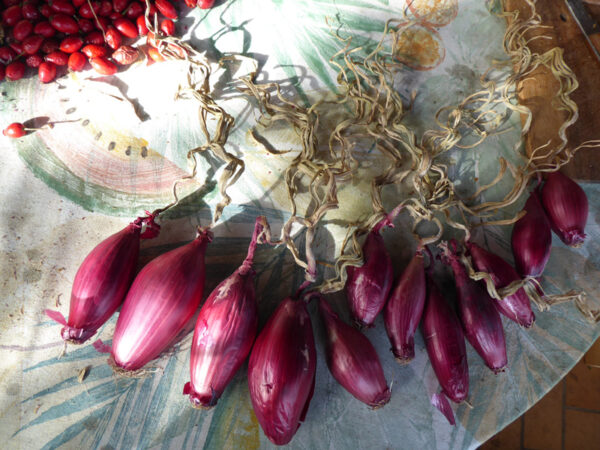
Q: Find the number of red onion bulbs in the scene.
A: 12